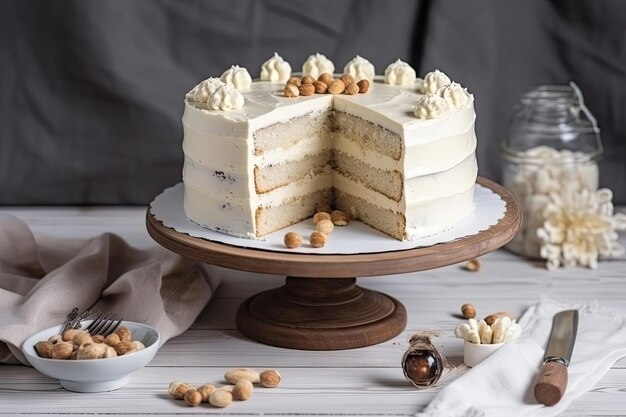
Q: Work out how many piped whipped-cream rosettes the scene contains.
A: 10